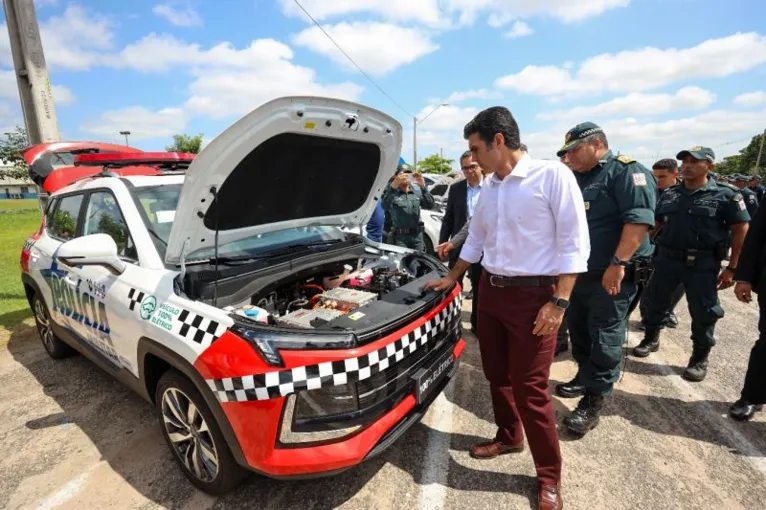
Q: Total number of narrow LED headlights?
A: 1